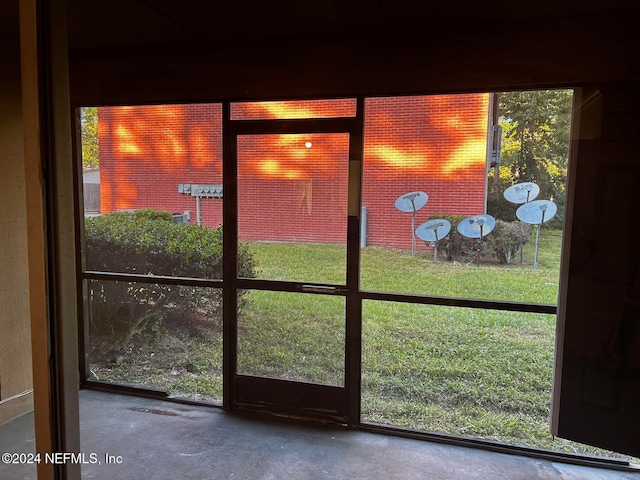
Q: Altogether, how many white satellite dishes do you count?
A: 5